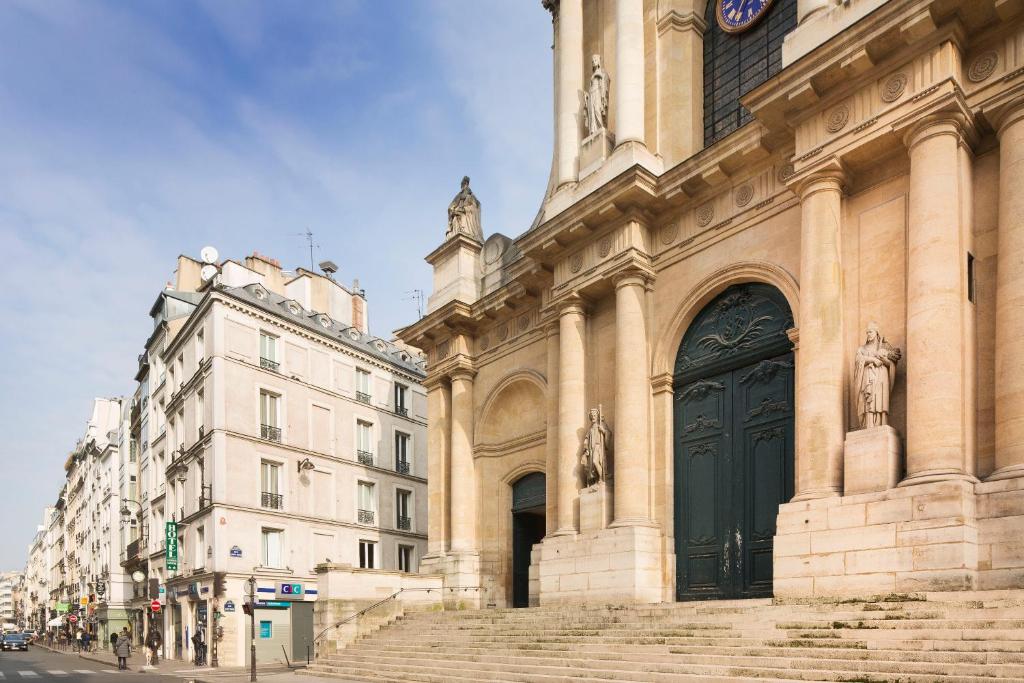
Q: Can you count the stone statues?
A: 4